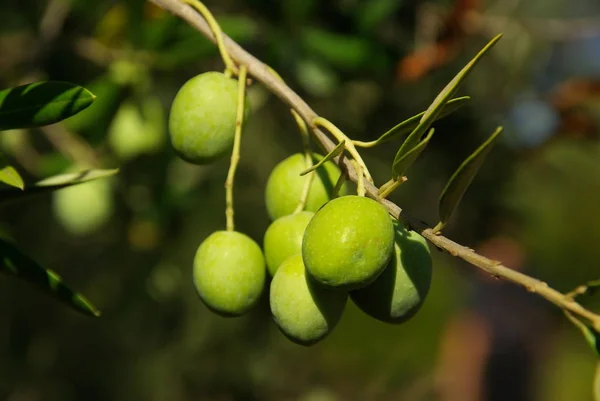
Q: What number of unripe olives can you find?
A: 7